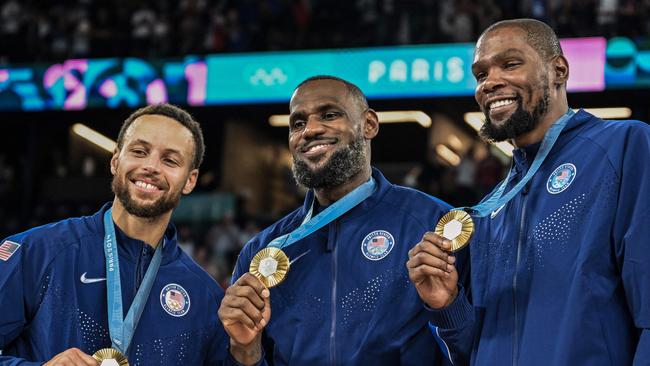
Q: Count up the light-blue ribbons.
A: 3